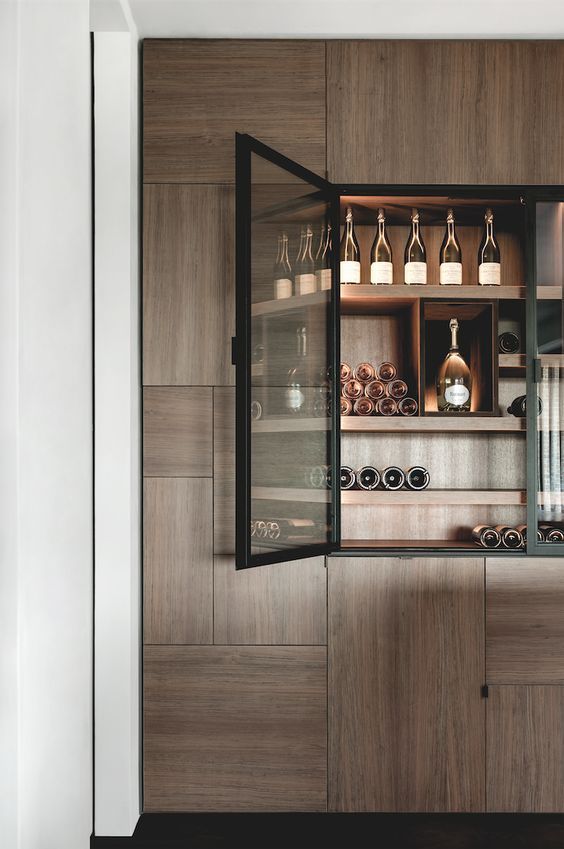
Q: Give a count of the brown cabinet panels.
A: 11